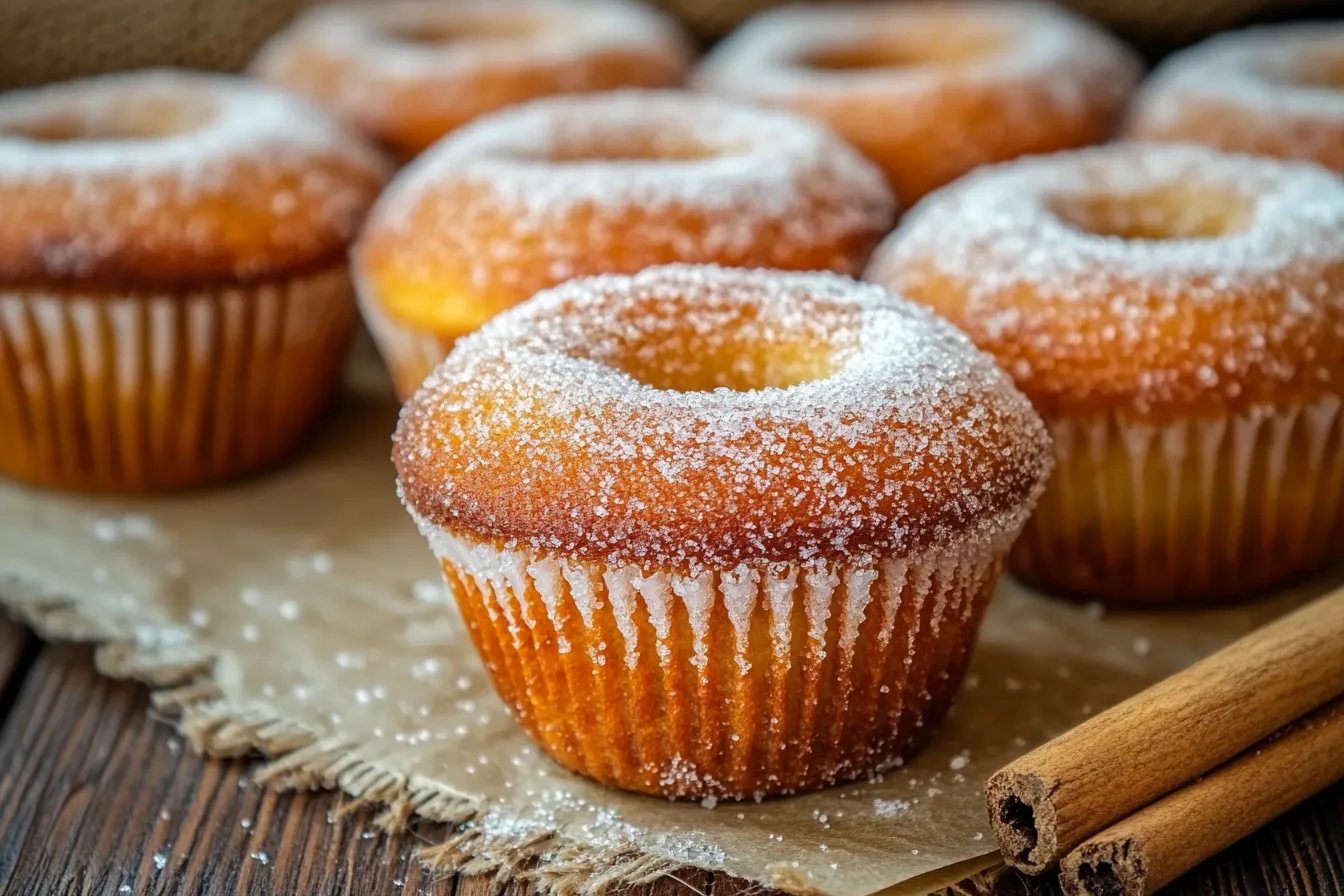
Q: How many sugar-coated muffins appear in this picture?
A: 7